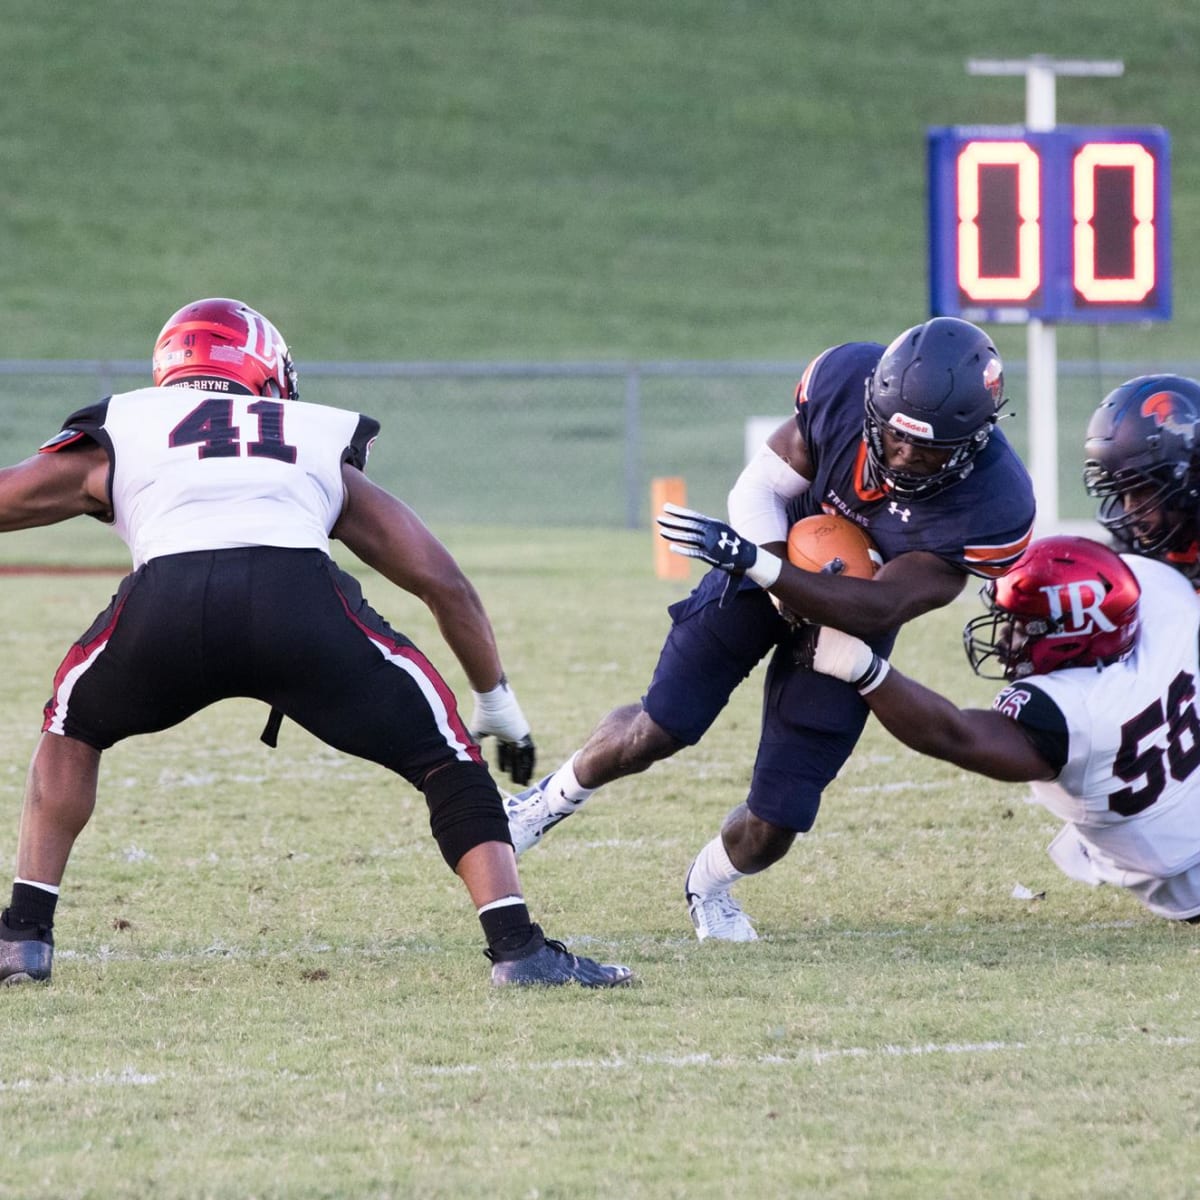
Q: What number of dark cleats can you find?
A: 2